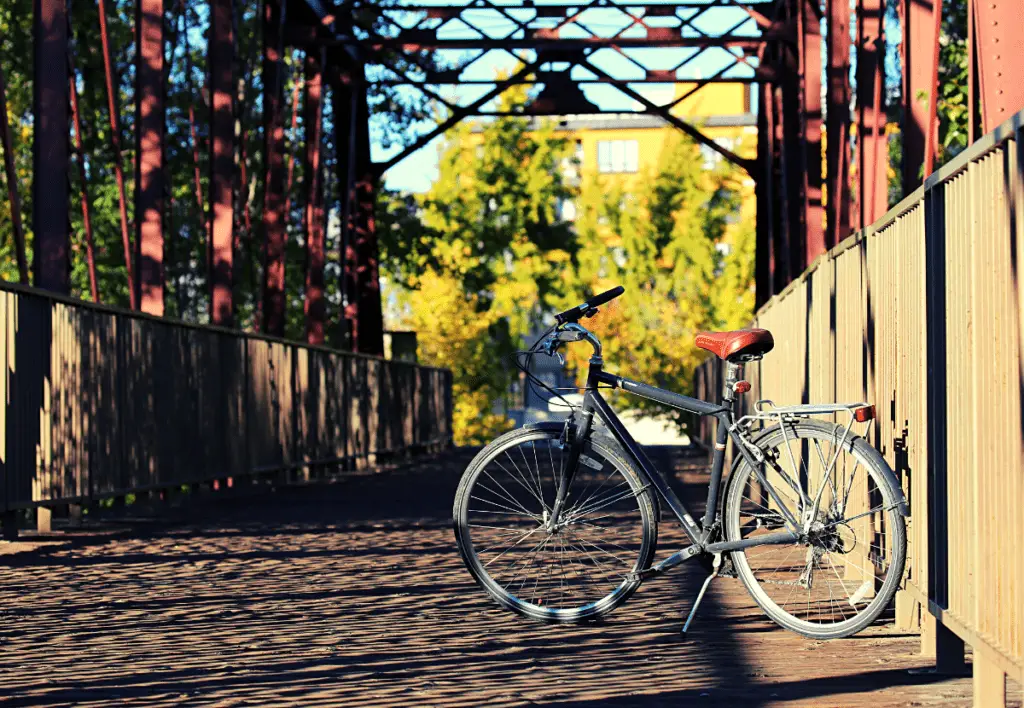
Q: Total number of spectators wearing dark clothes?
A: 0